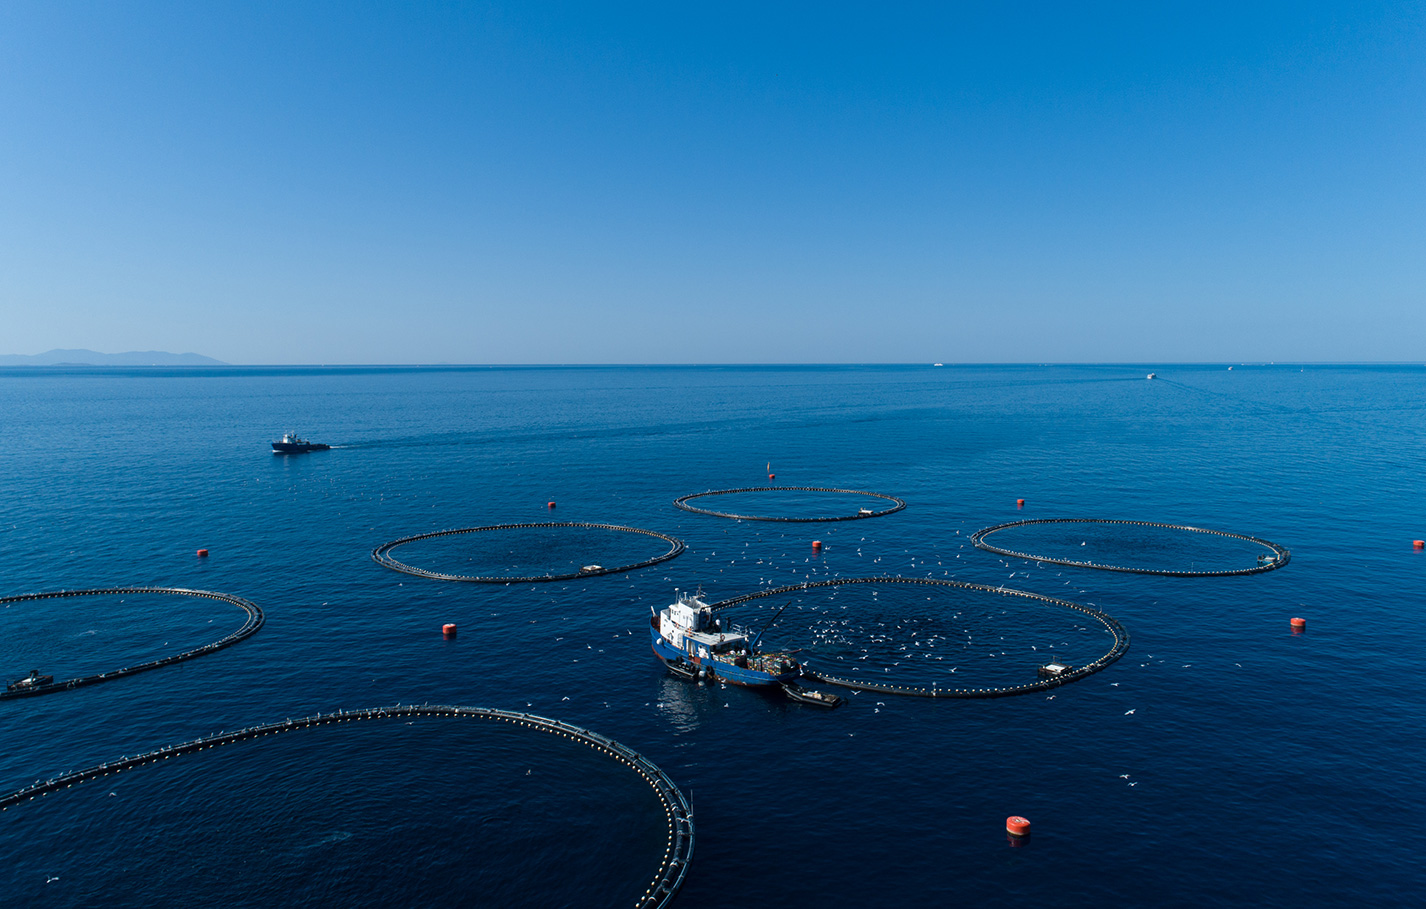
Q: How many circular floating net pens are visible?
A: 6